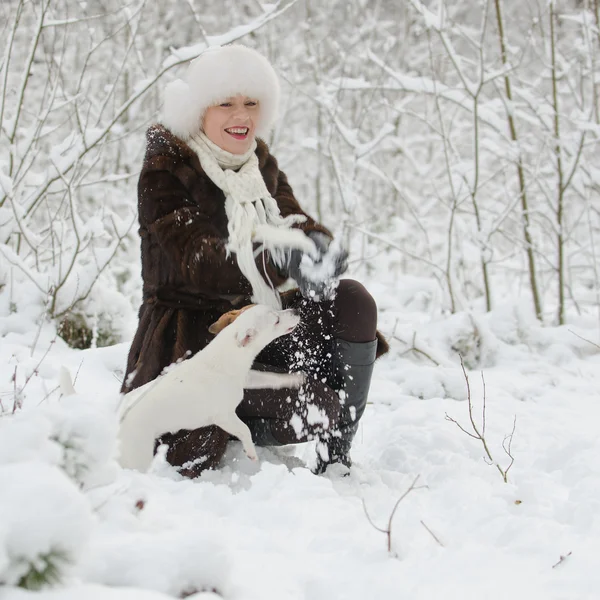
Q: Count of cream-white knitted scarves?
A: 1